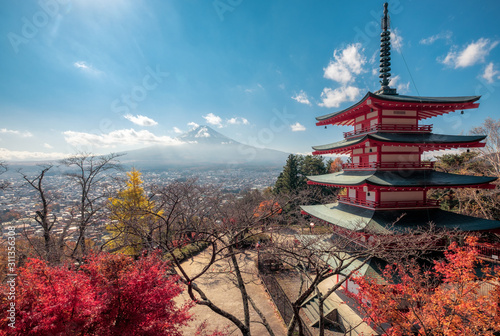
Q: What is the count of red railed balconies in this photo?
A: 3